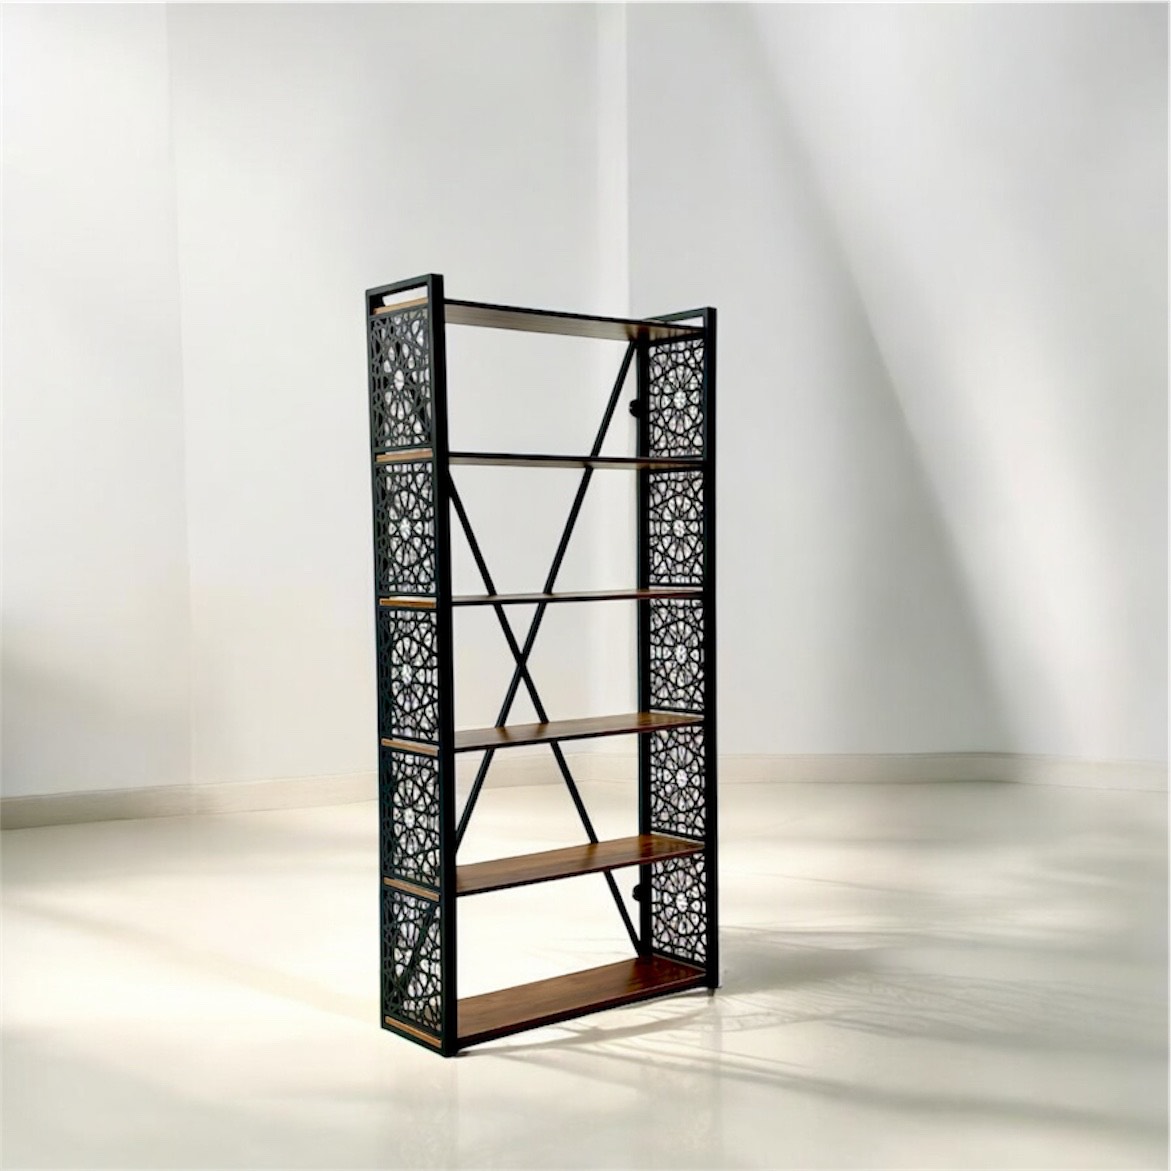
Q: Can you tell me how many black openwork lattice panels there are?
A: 10